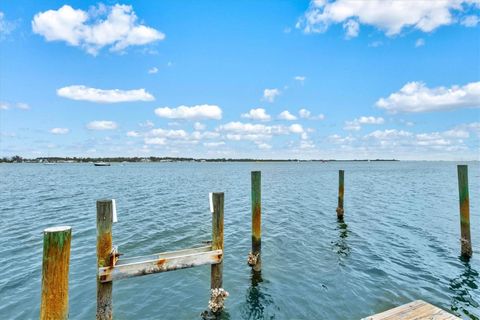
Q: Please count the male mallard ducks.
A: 0